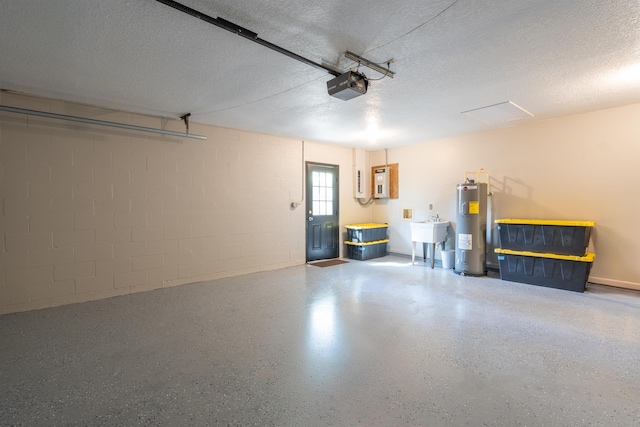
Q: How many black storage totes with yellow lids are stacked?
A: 4